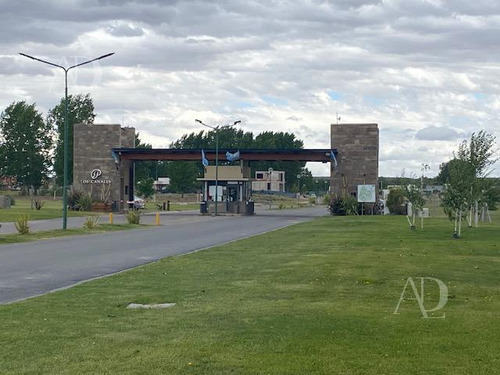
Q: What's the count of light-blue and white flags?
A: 4